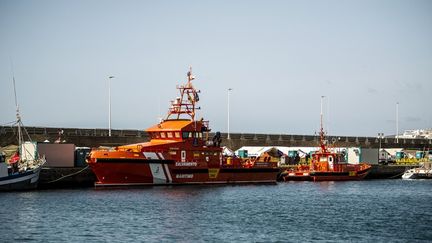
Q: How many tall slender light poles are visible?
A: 4